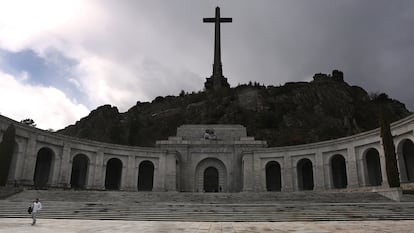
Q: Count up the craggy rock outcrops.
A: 1